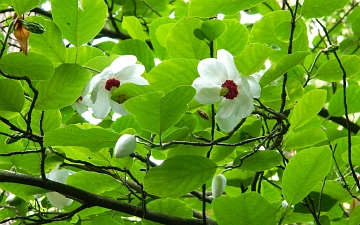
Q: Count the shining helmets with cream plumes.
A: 0